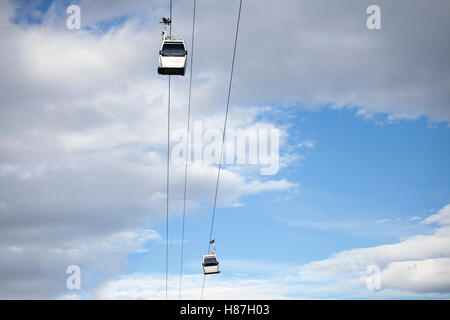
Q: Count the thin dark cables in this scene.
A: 3